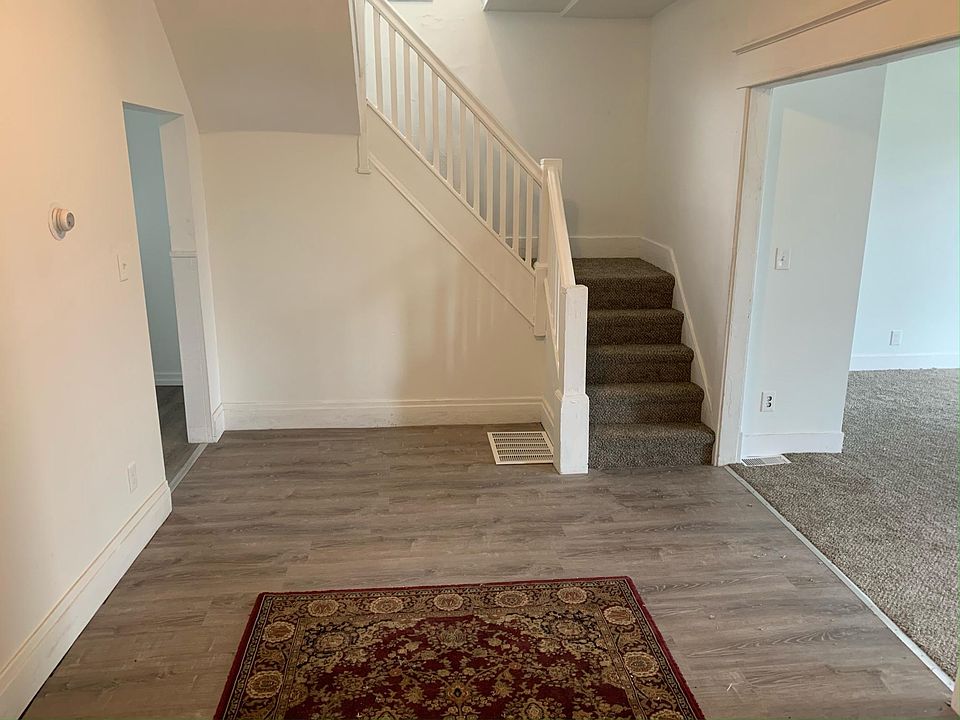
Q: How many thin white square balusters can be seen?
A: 12